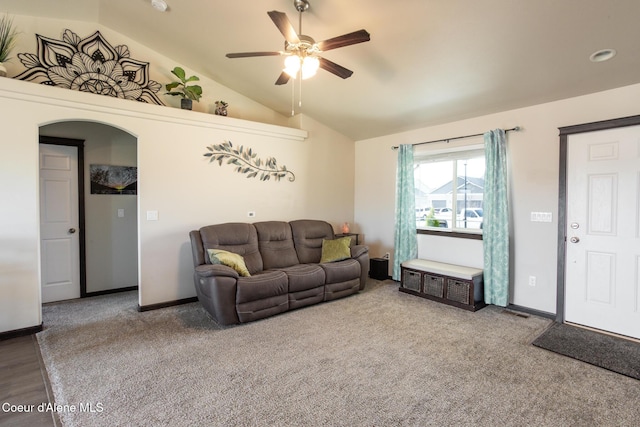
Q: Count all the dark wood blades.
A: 5